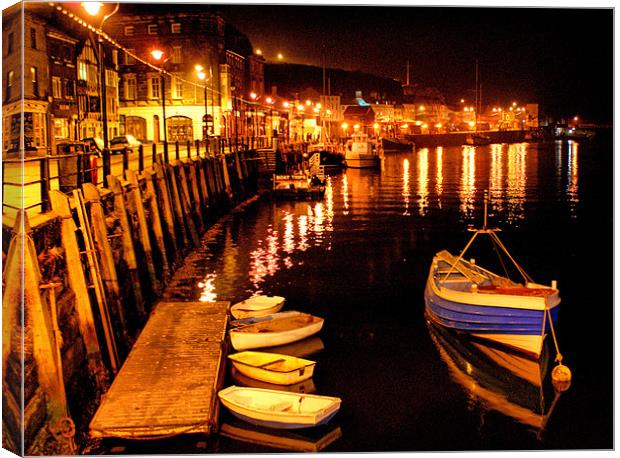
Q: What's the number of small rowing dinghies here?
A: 4